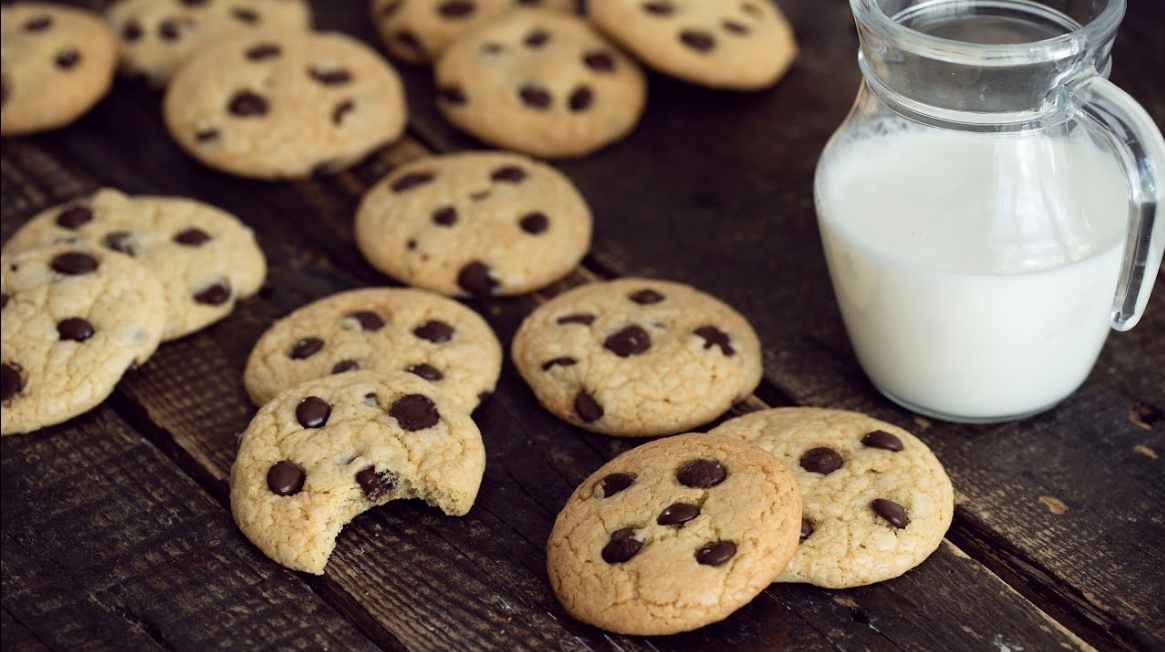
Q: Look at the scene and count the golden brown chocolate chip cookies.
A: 14